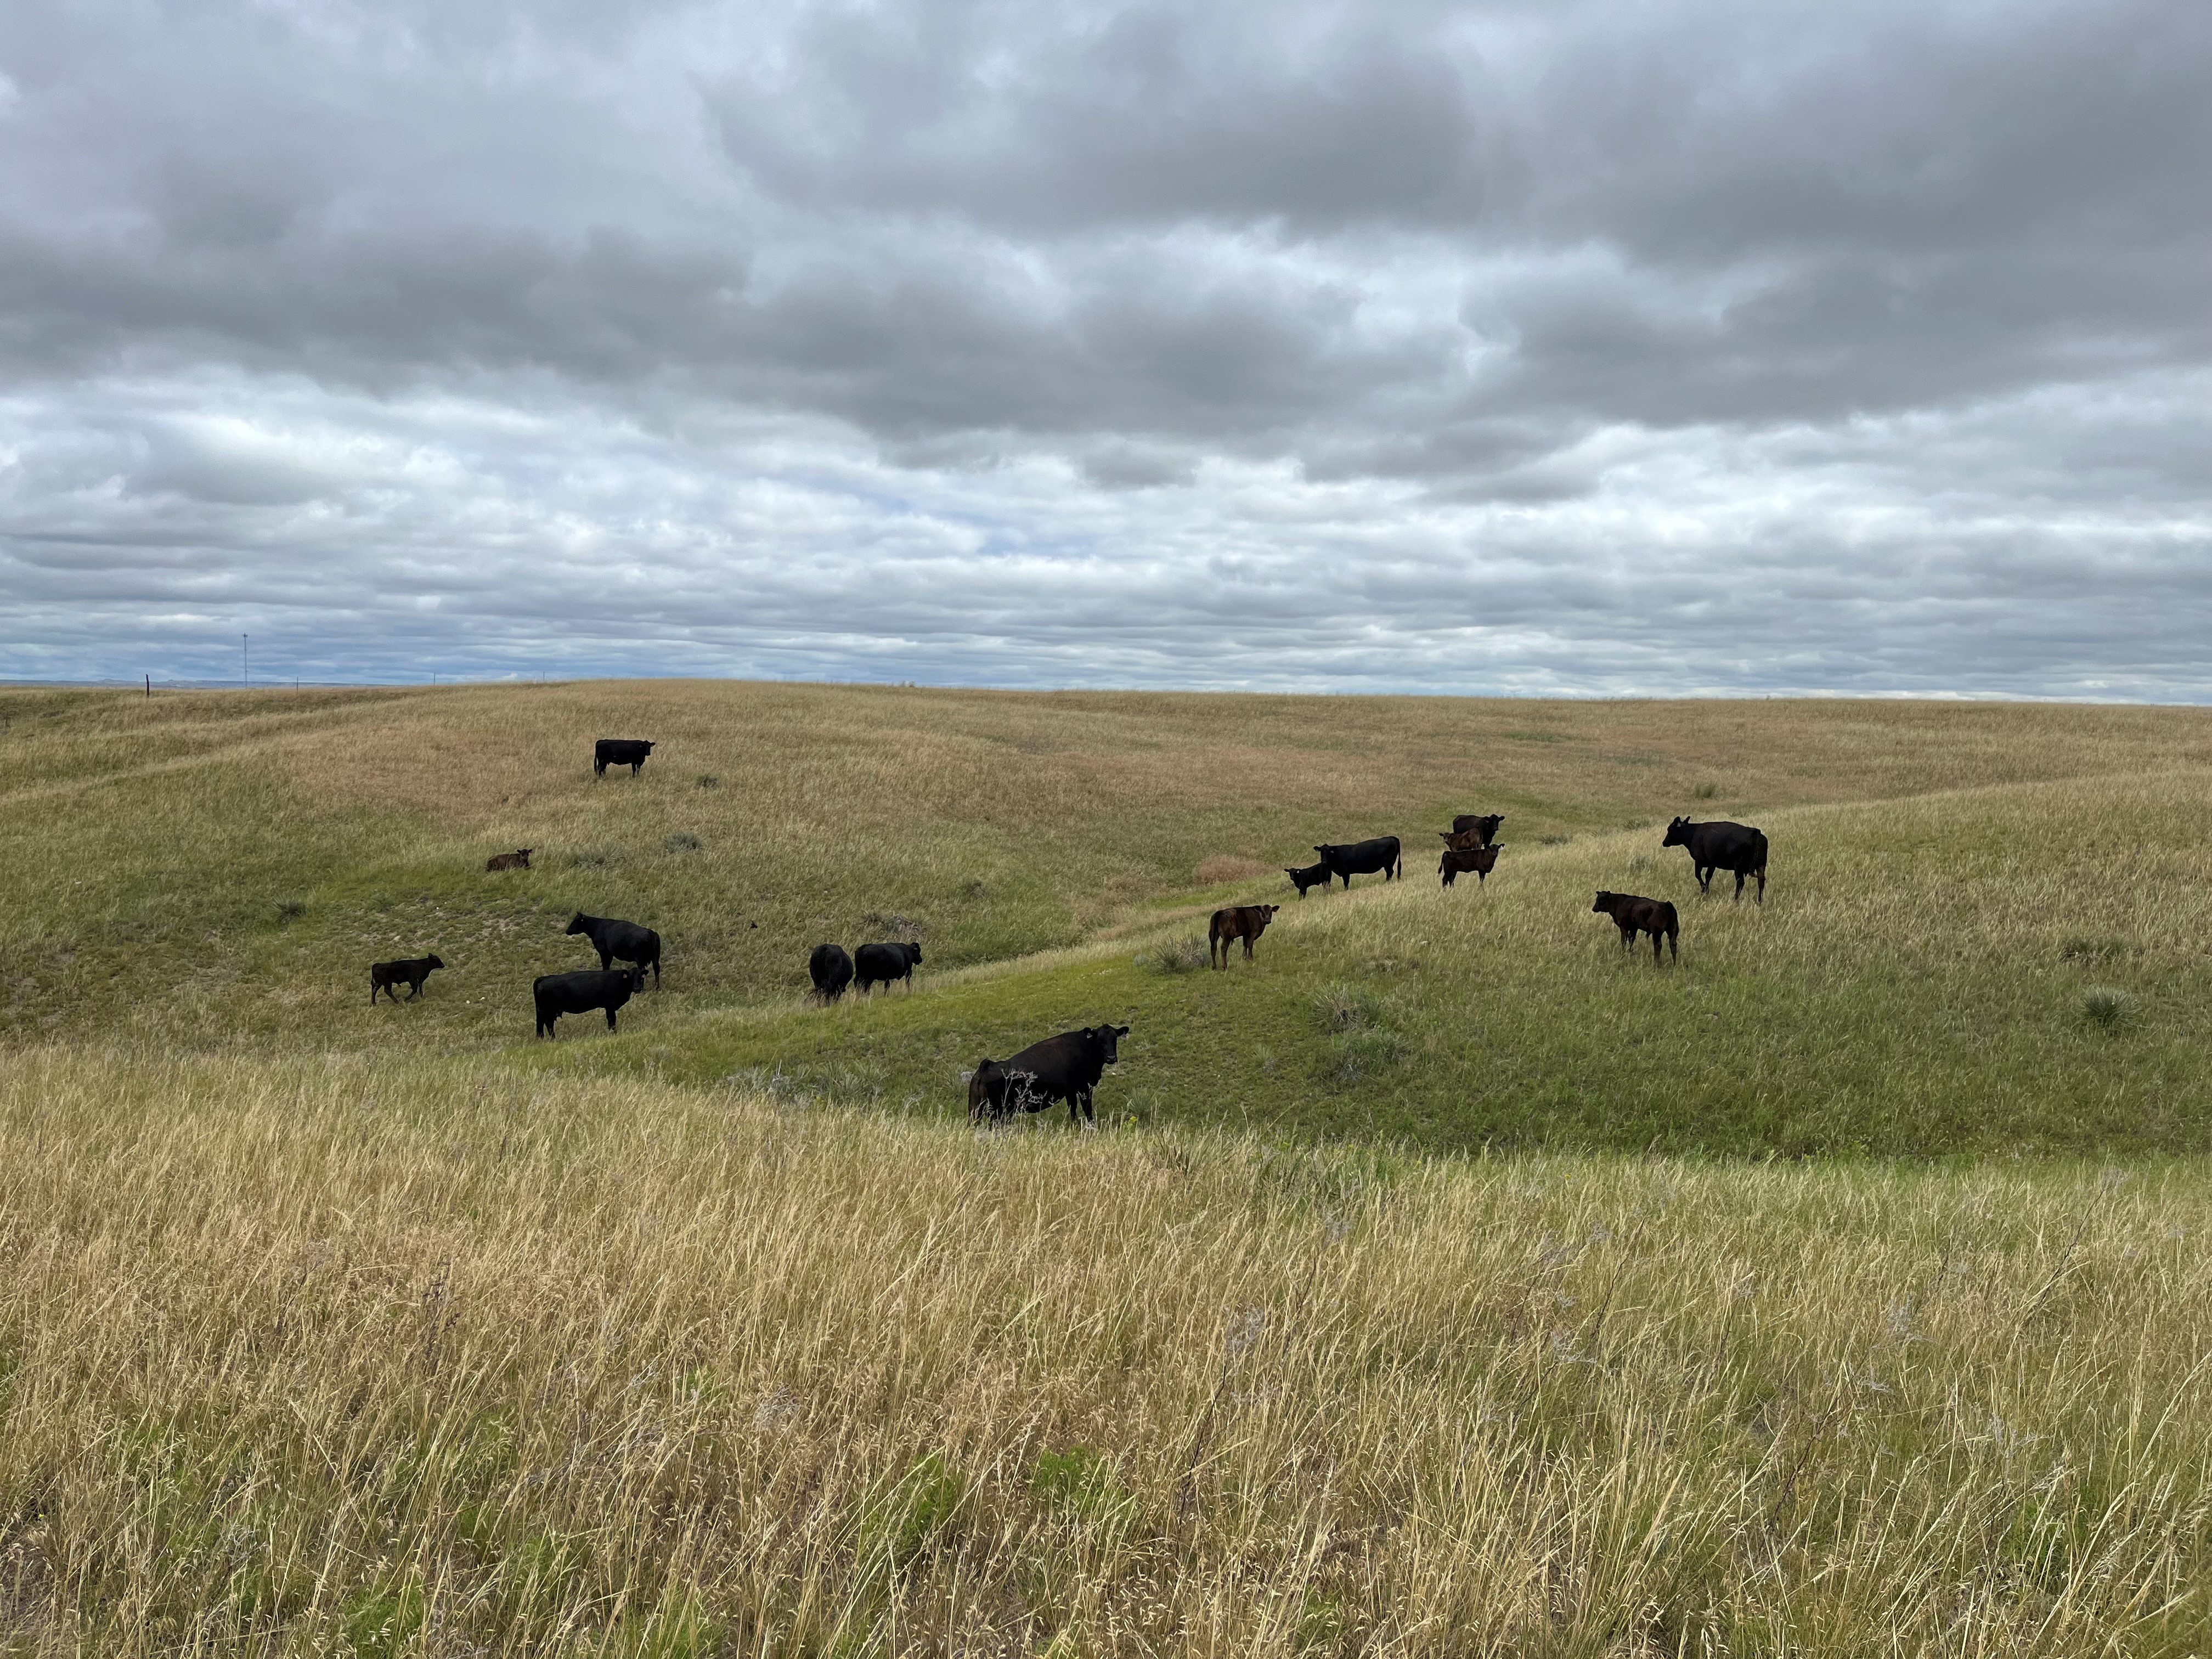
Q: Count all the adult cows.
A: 9